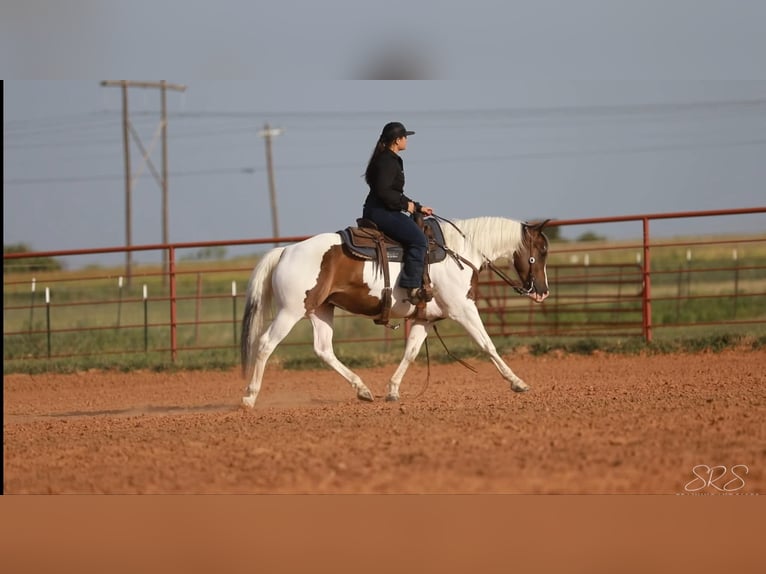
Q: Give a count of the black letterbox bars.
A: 1